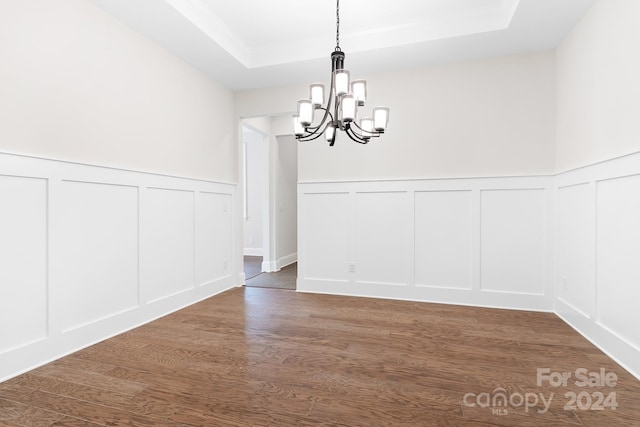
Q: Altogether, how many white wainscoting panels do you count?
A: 10